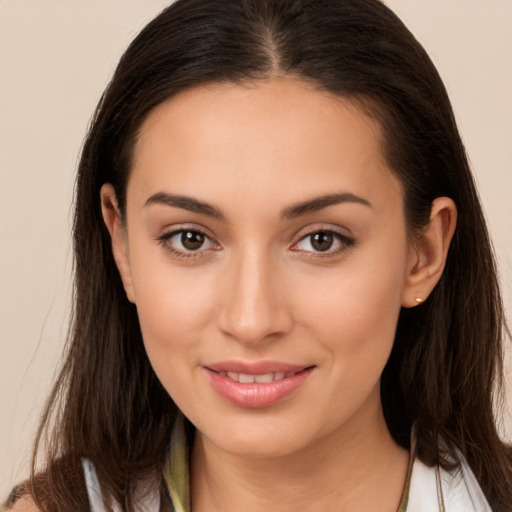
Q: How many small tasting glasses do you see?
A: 0